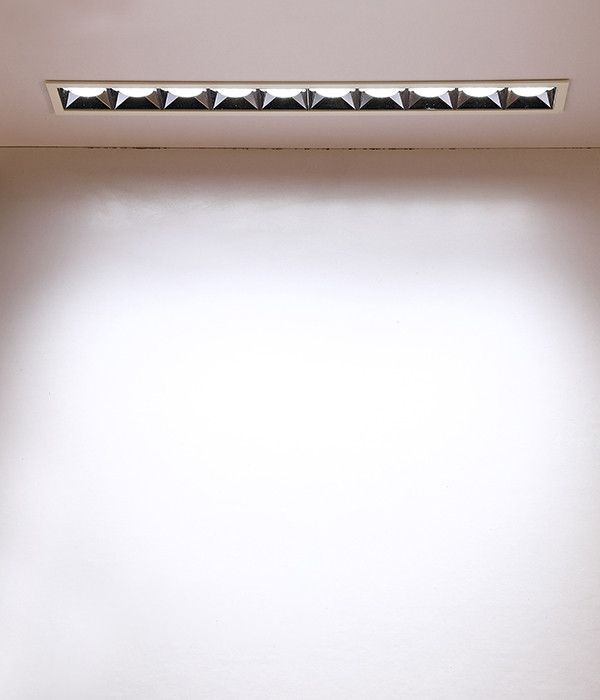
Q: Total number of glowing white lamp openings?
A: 10